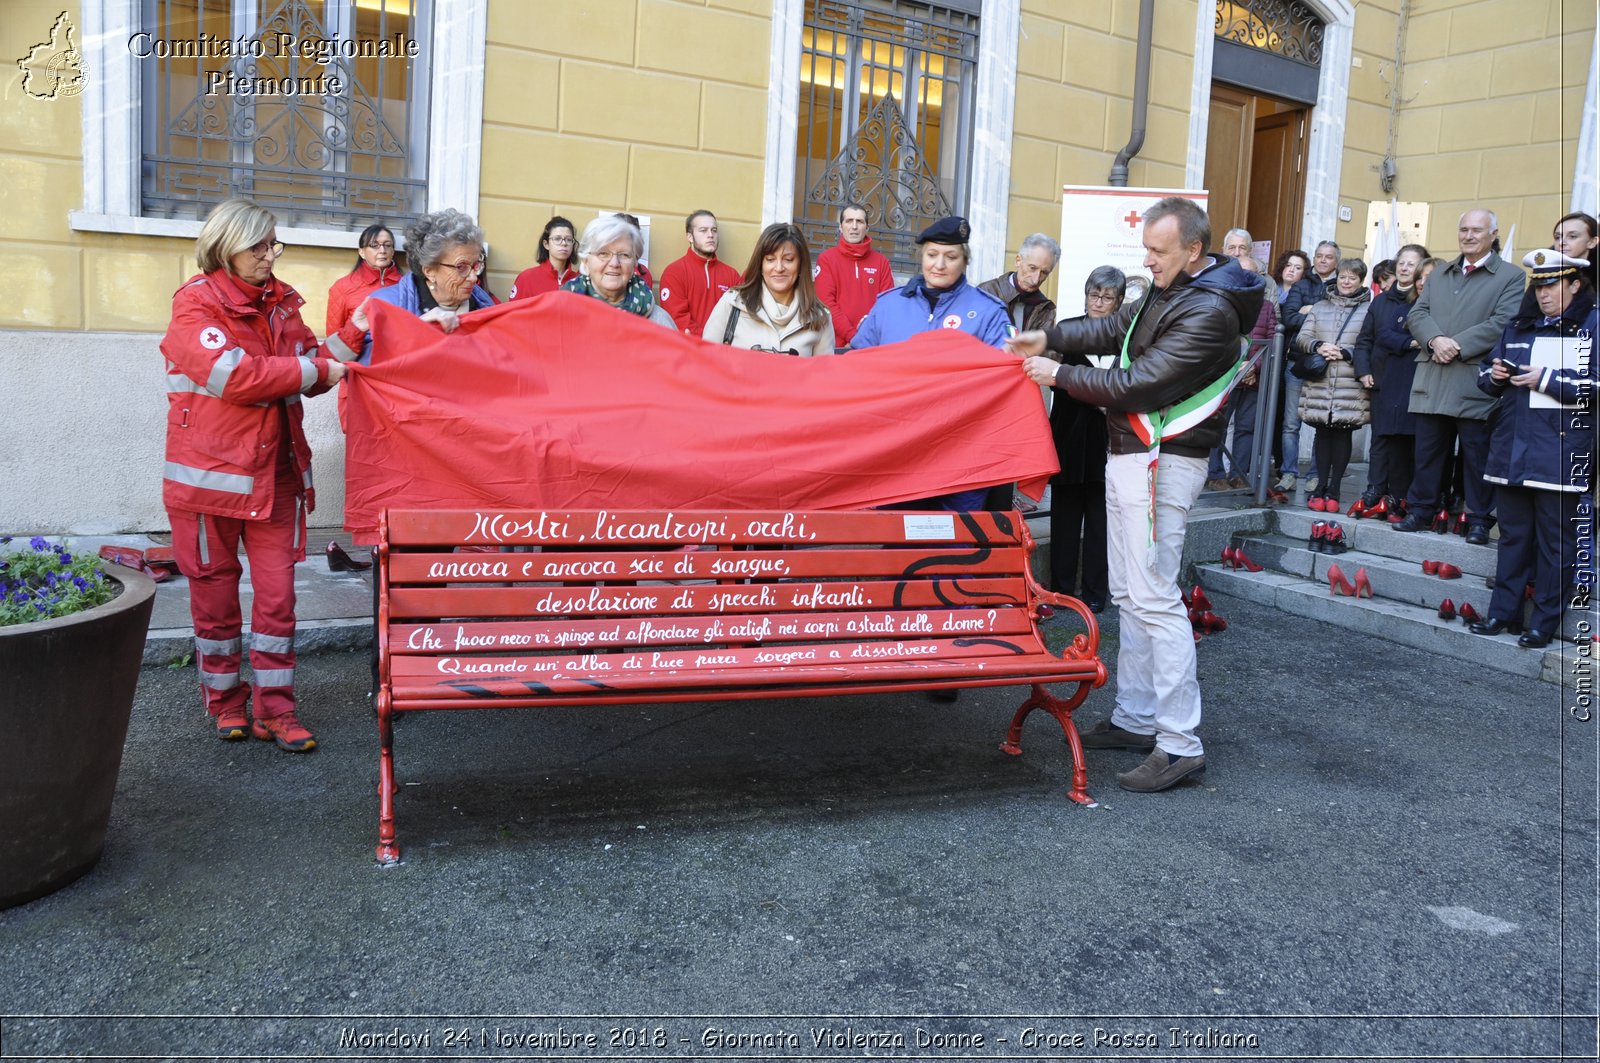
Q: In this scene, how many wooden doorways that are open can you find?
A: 1